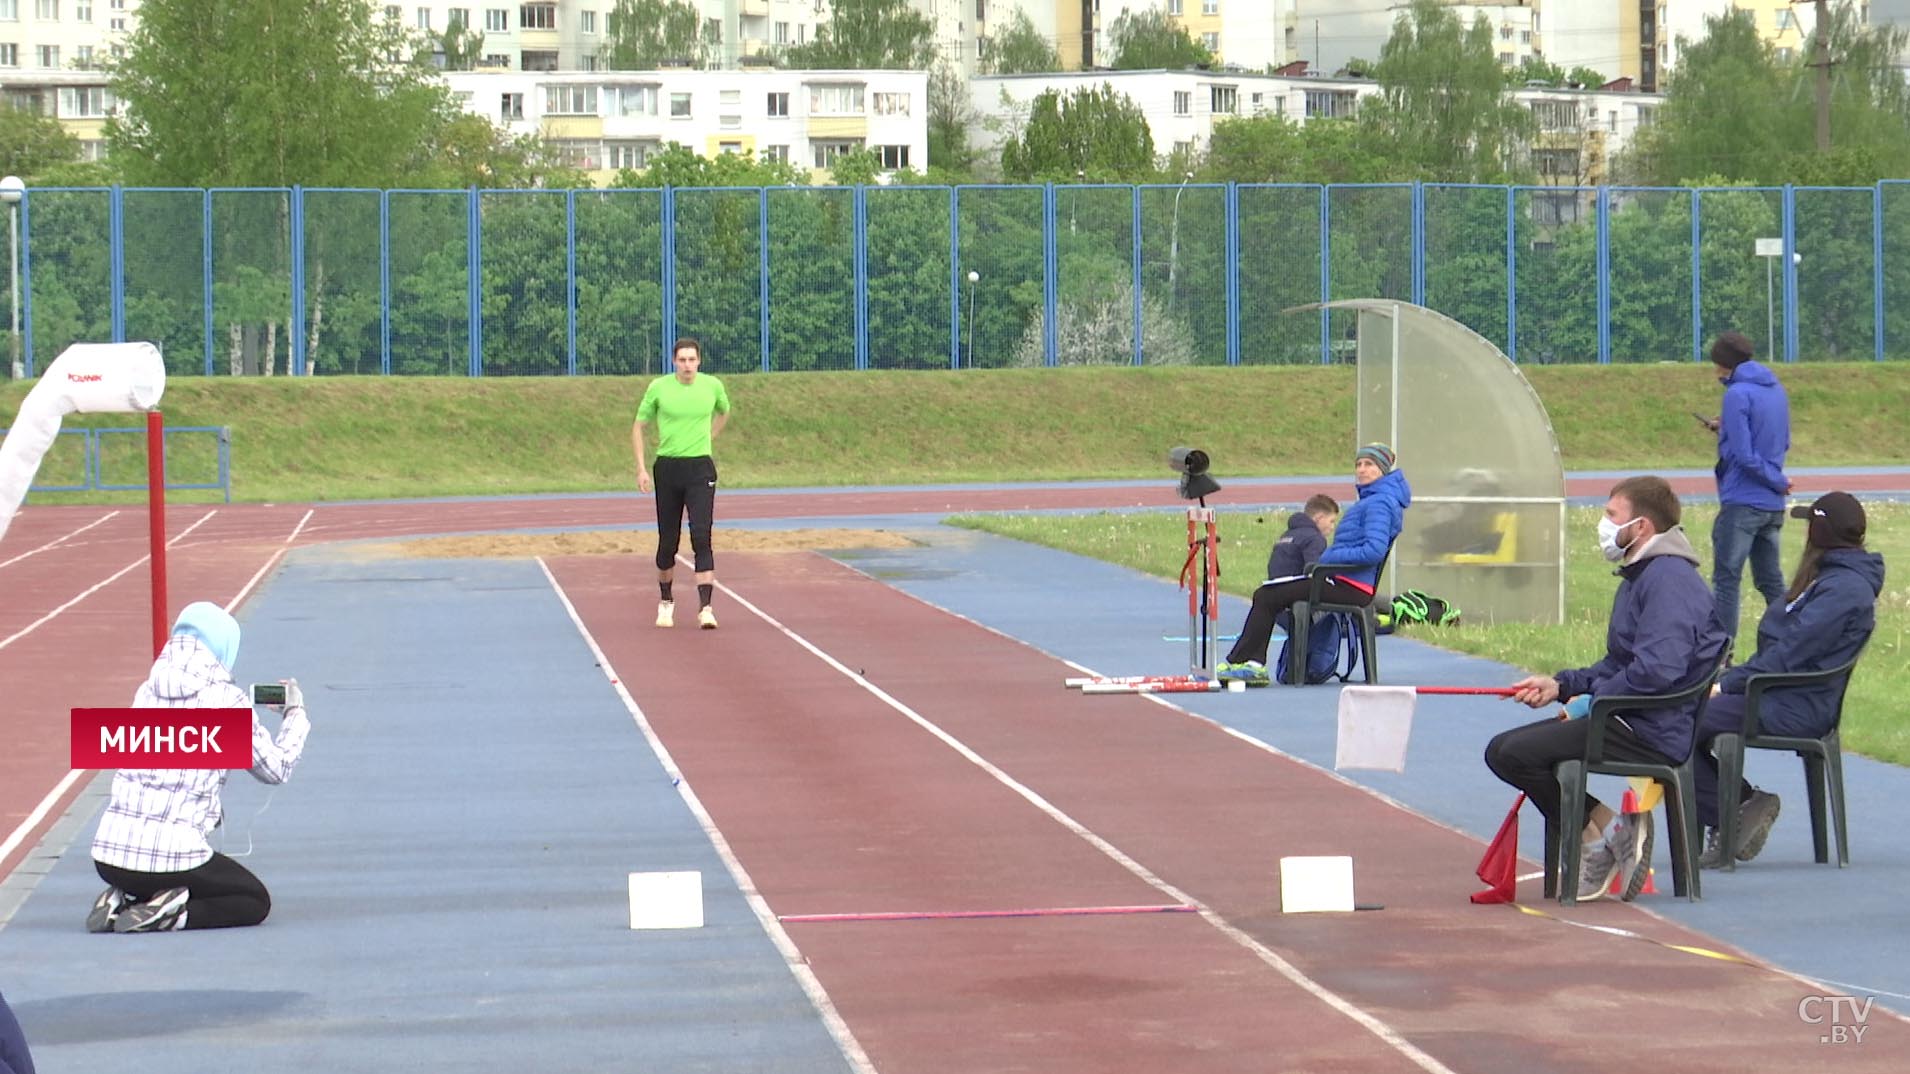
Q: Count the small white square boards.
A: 2